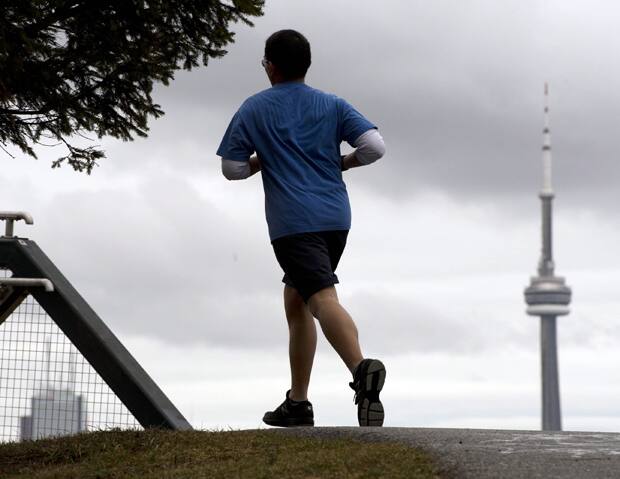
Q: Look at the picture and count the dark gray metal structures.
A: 1